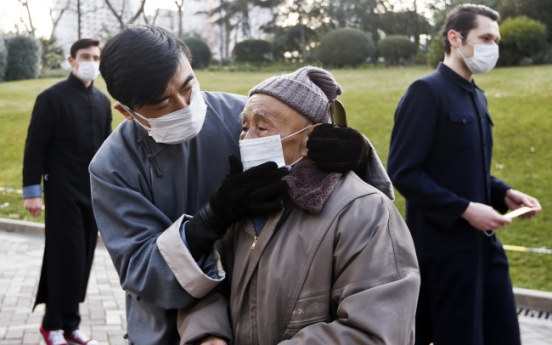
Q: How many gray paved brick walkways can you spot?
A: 1